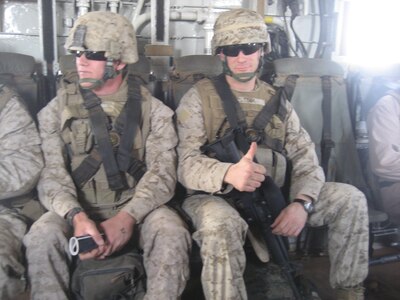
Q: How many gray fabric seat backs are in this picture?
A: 4